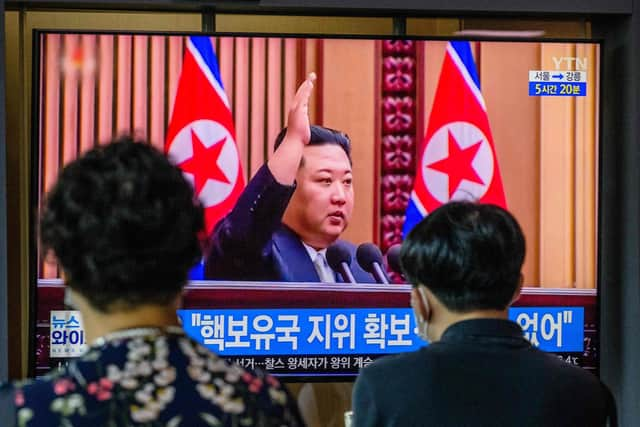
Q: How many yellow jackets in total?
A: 0